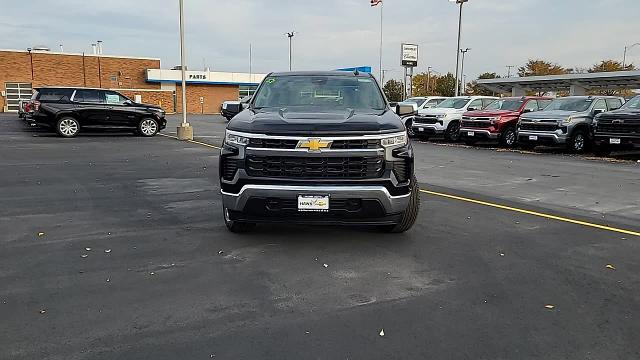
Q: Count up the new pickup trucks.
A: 6